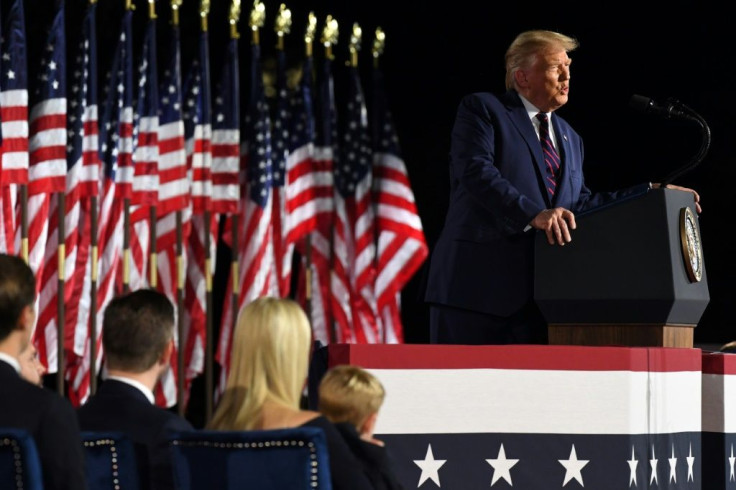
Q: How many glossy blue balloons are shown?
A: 0